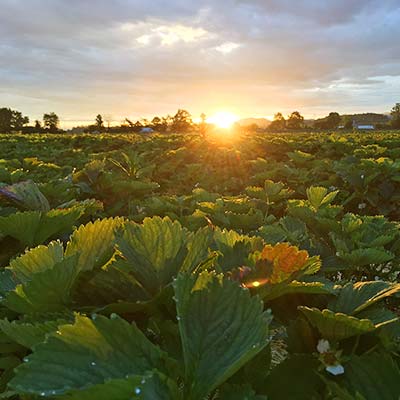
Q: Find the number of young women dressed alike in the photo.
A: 0